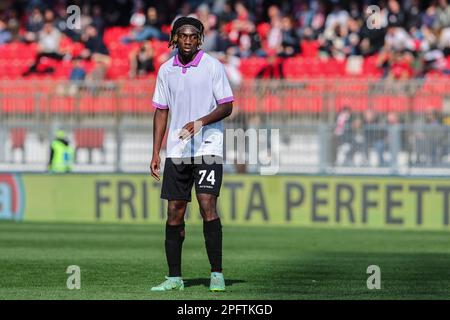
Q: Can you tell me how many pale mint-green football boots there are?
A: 2